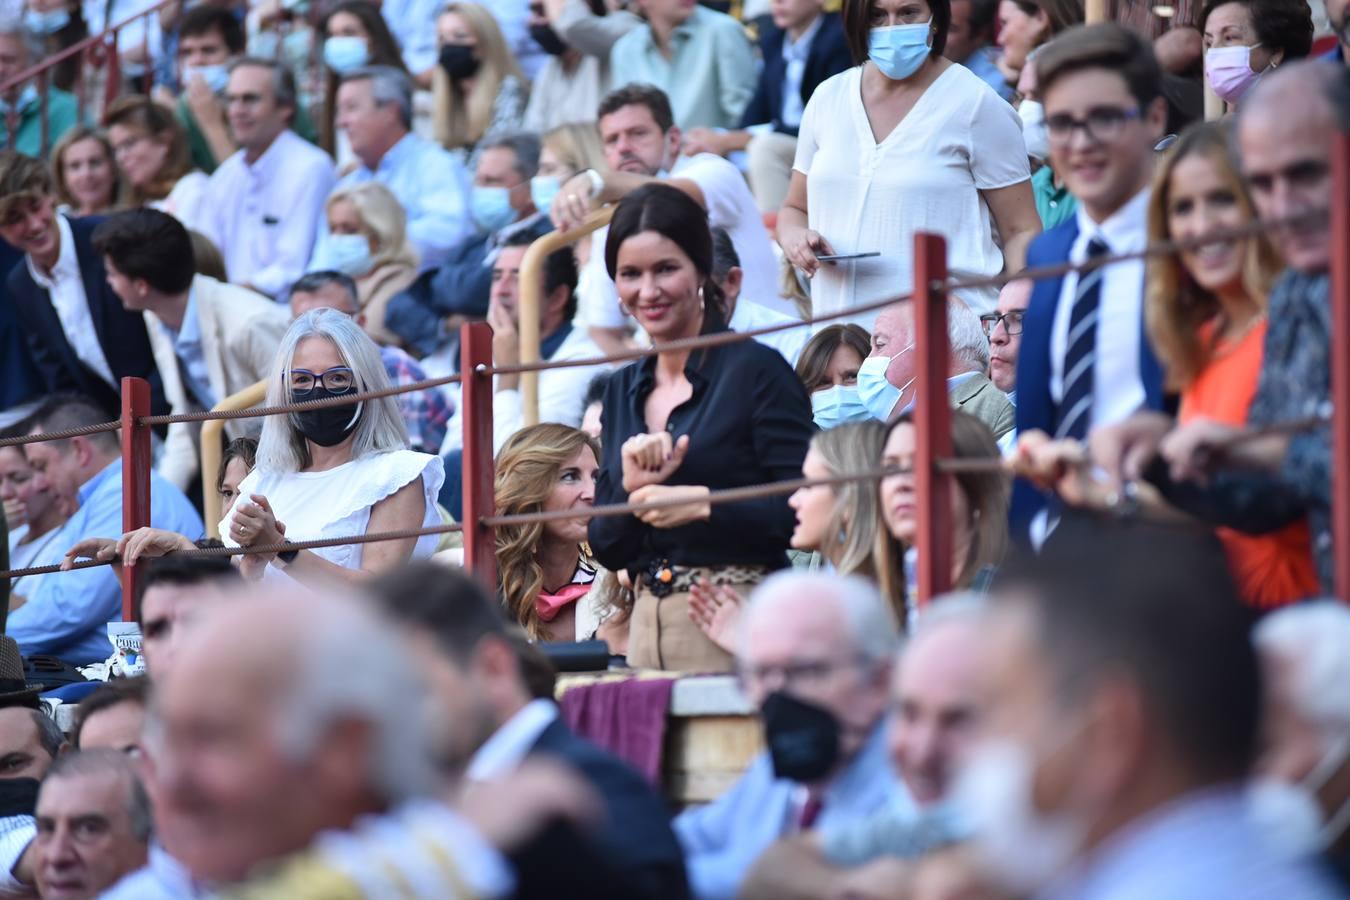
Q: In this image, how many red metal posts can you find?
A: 4